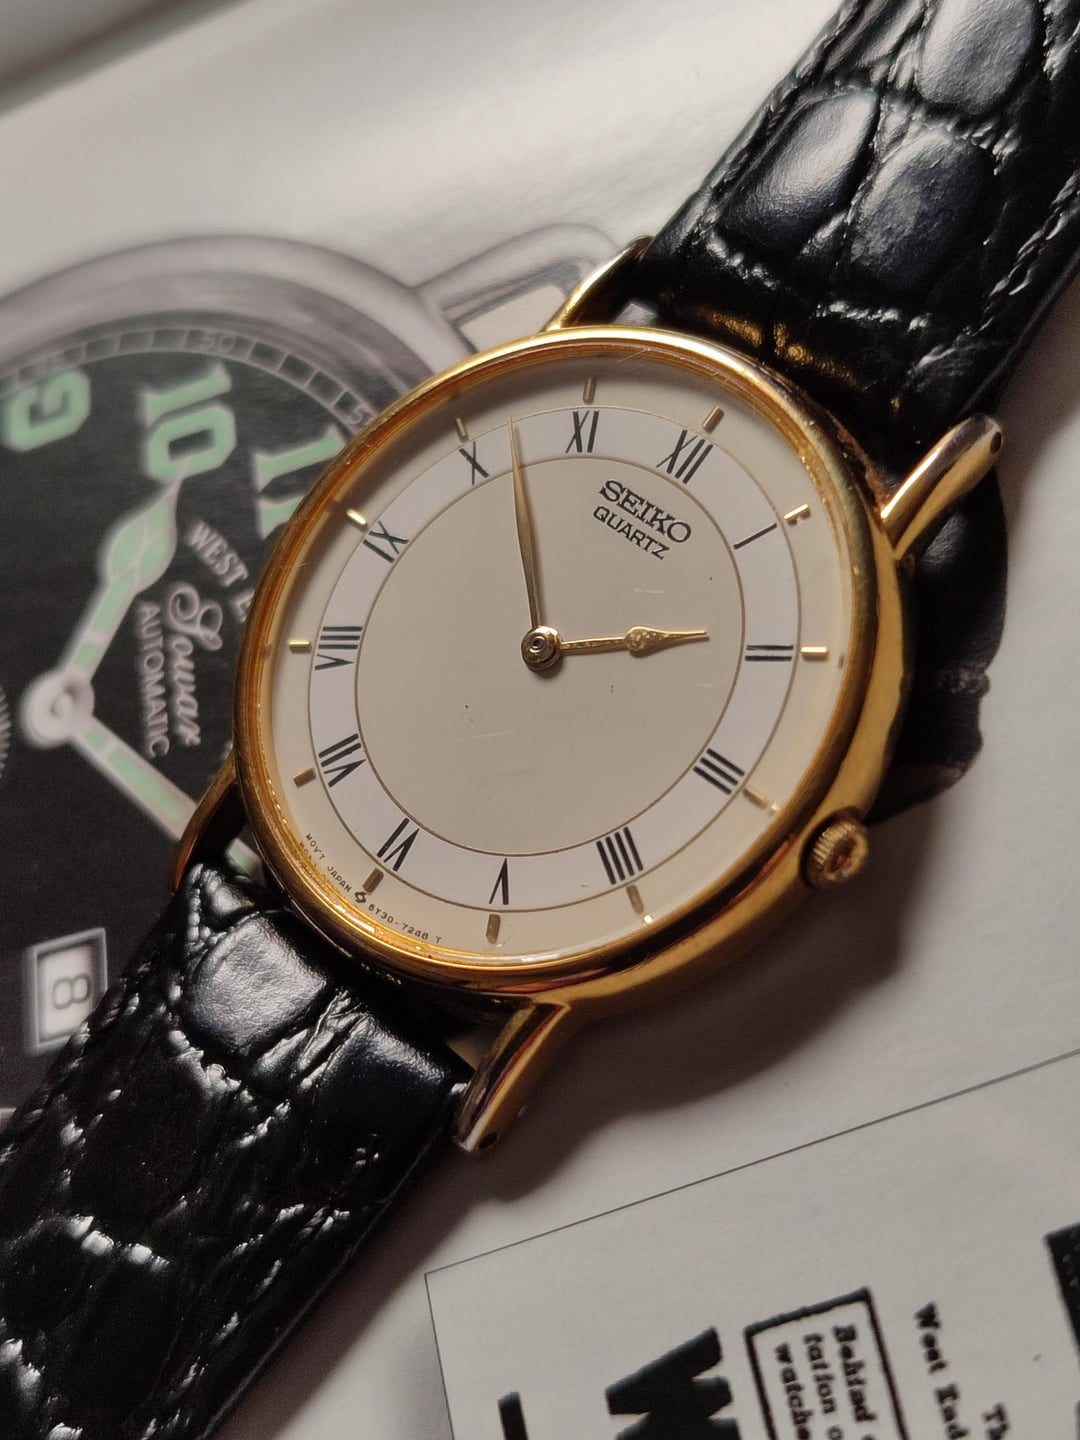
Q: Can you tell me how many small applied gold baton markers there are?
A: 12